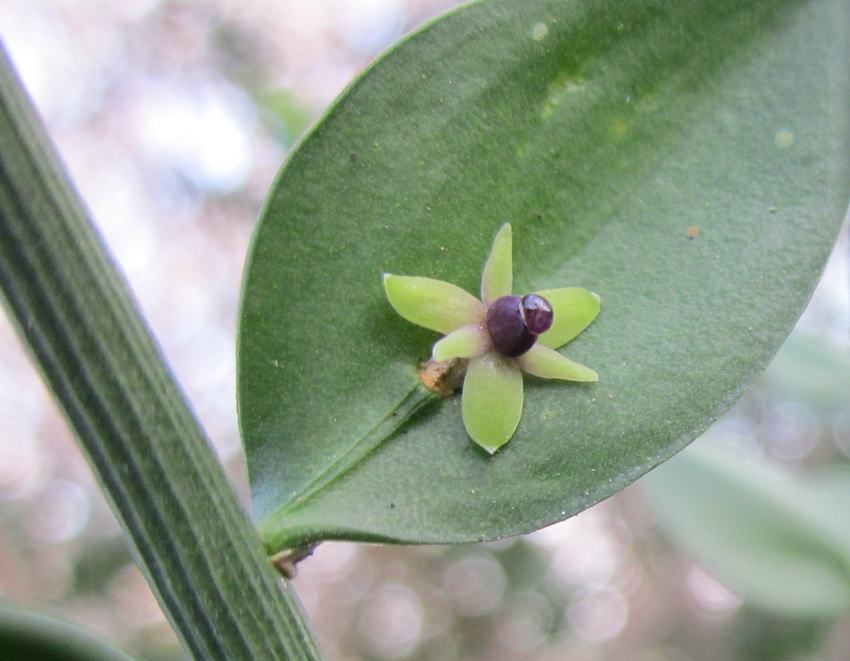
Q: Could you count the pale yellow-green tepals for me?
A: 6